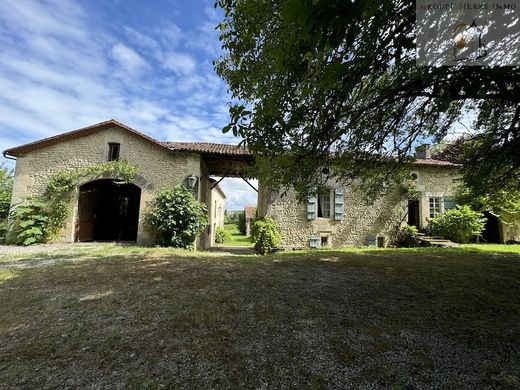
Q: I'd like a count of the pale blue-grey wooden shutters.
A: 5